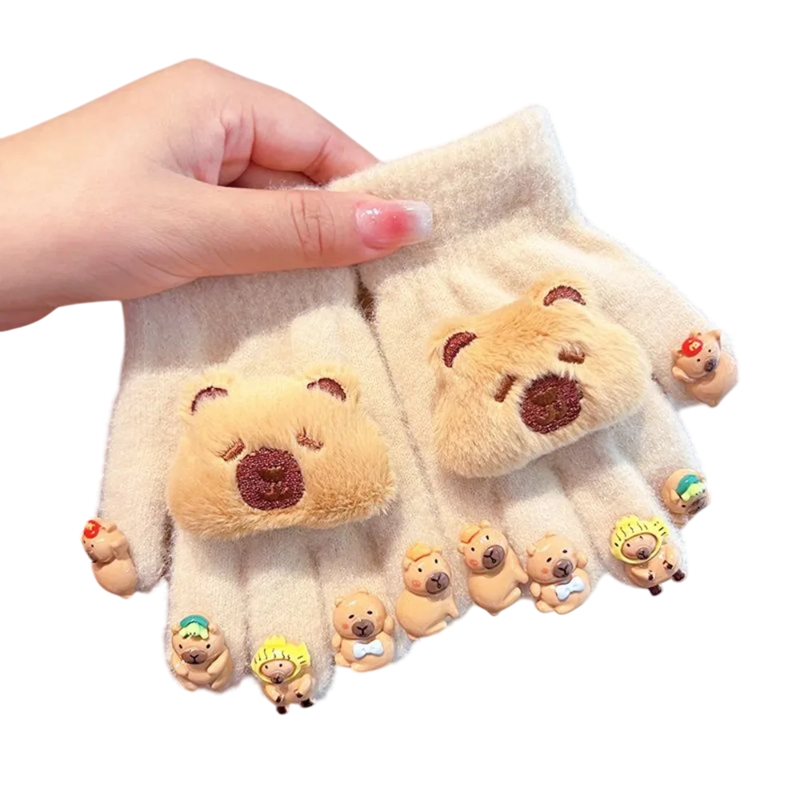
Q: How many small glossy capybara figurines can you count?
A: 10